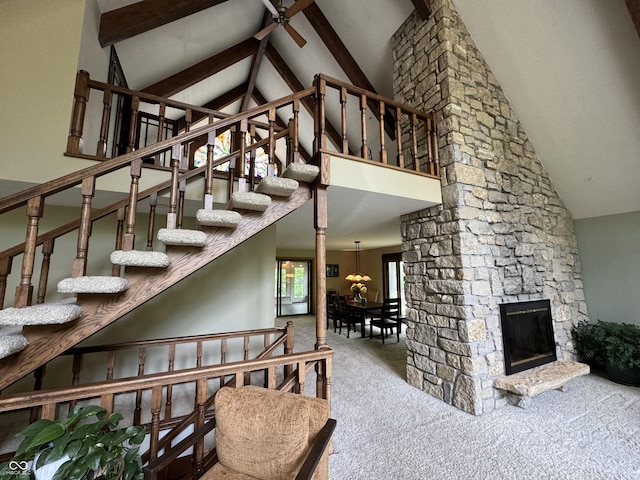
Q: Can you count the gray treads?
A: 9